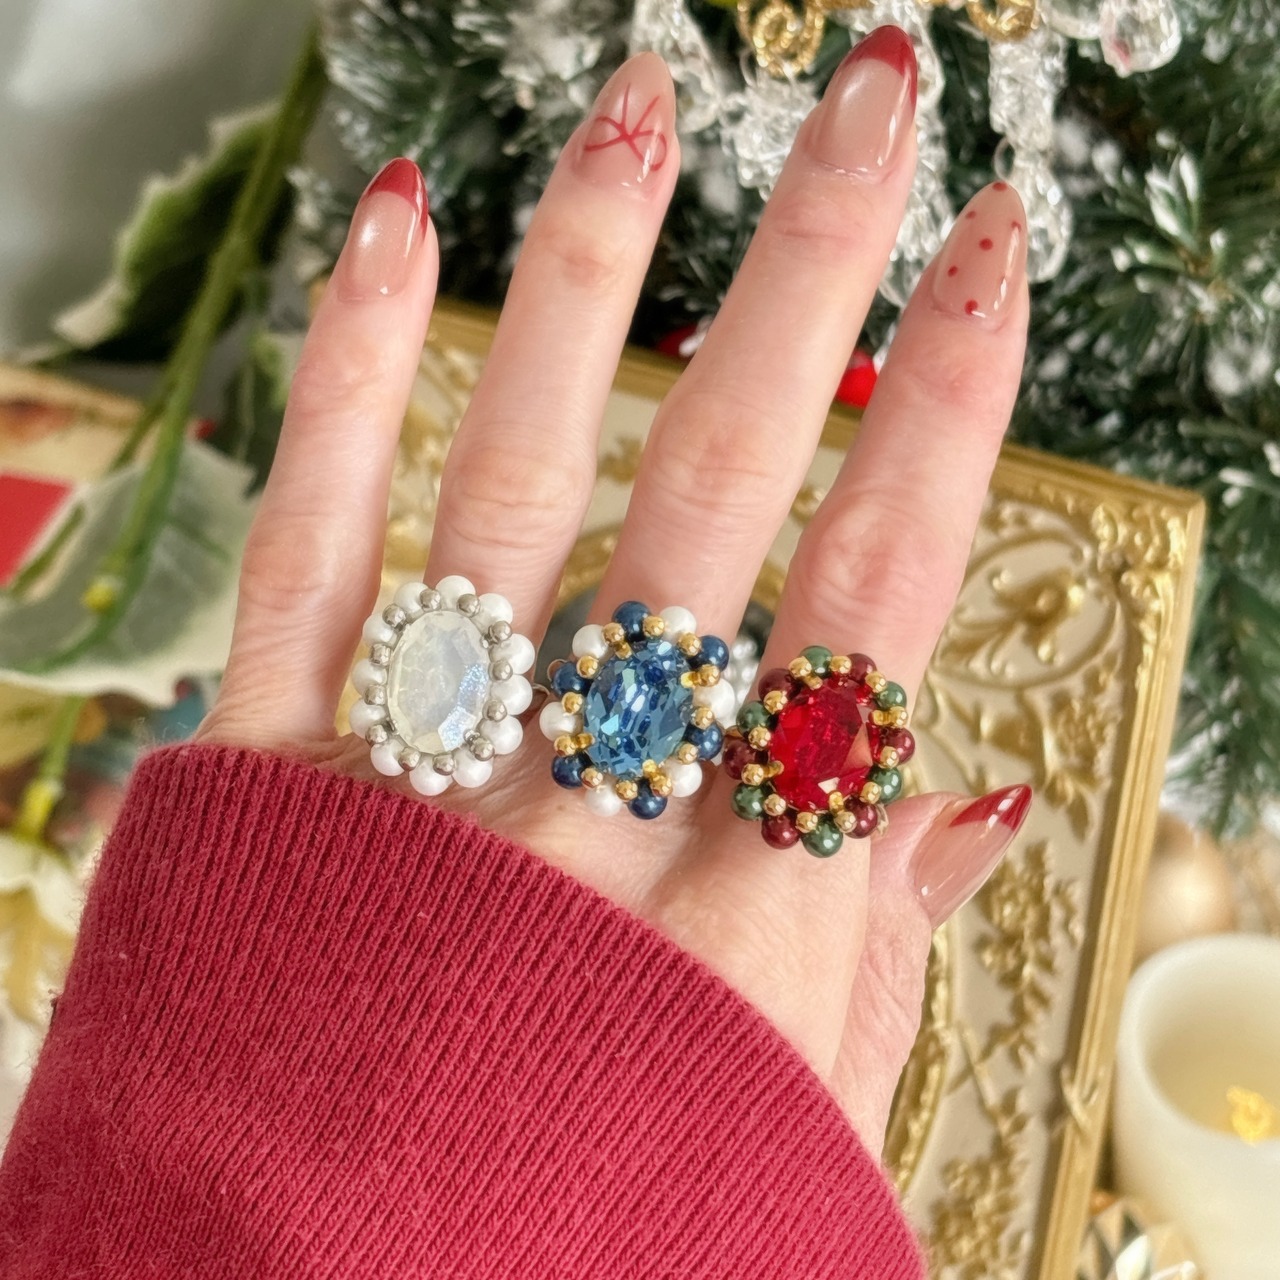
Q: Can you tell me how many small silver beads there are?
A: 12